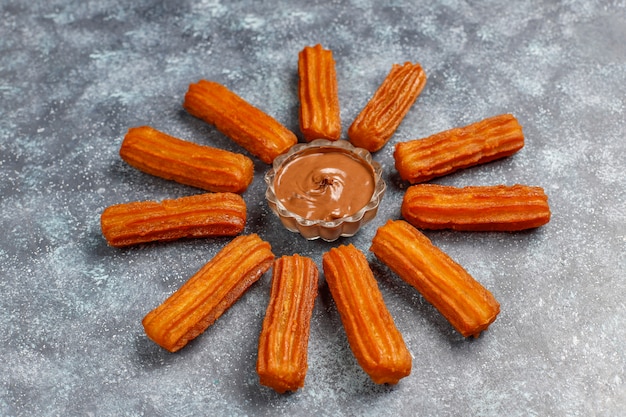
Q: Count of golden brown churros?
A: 11